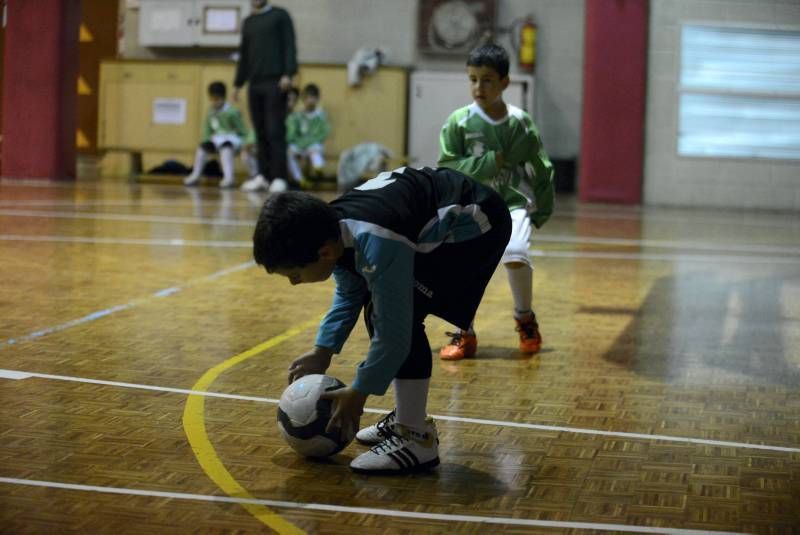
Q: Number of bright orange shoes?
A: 2